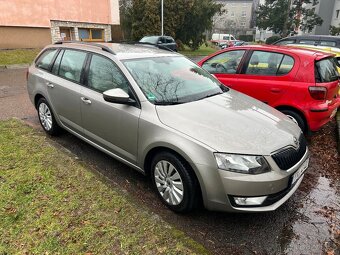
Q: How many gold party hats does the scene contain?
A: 0